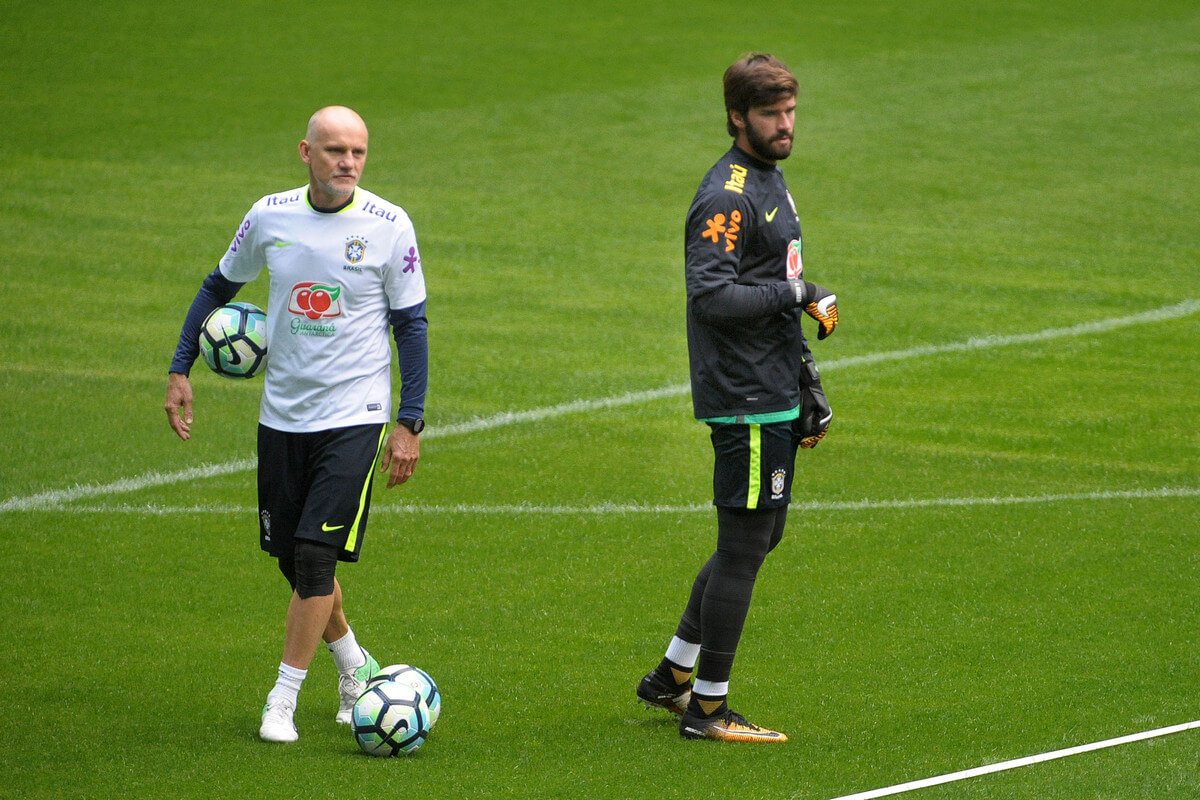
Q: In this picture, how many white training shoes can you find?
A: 2